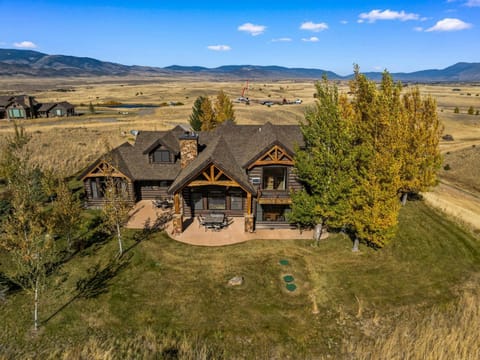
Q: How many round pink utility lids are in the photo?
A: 0